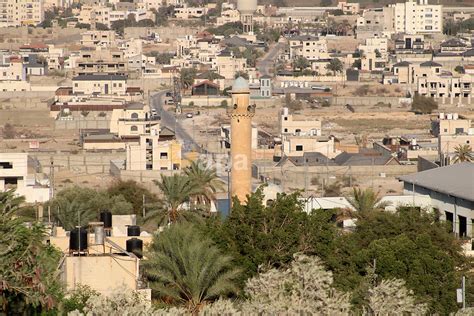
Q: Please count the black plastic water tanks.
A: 4